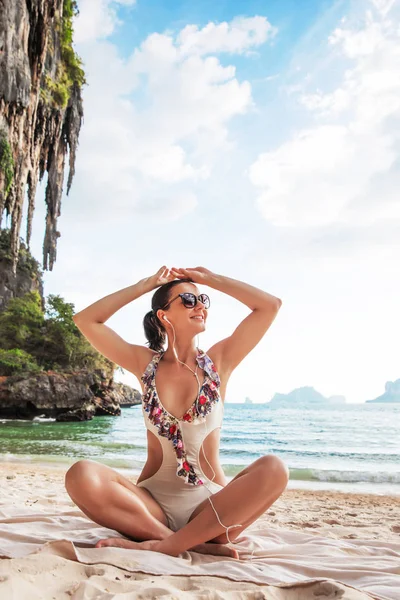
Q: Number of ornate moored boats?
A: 0